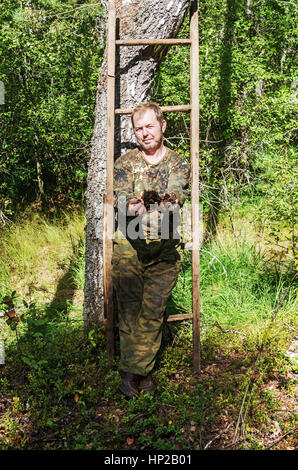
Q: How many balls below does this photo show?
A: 0